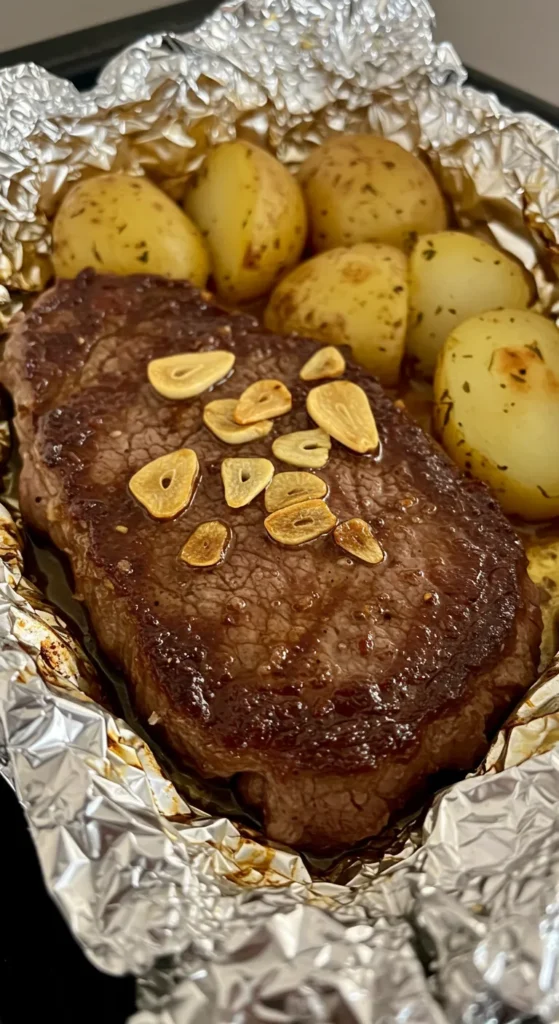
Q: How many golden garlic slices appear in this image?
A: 12